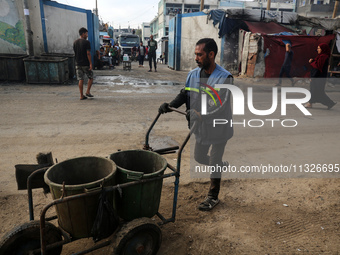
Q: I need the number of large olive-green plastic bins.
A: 2